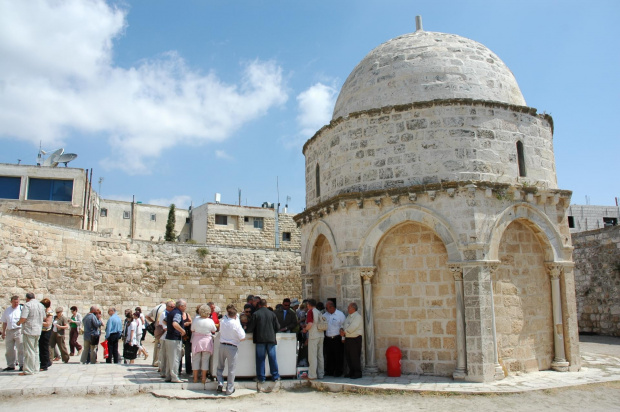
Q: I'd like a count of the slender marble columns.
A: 4